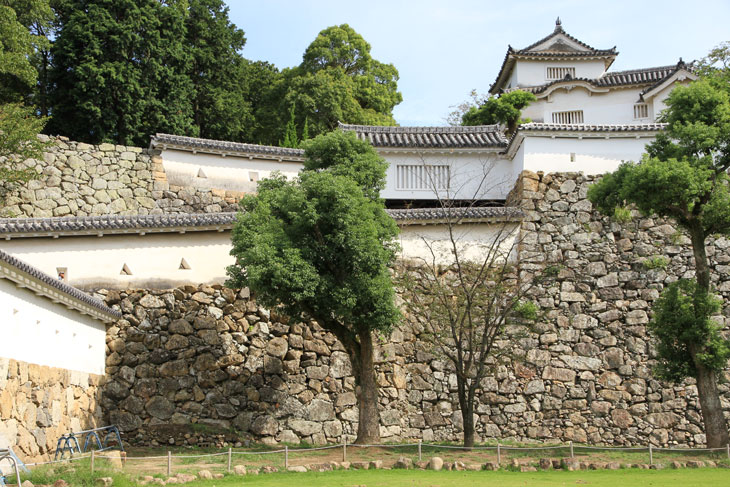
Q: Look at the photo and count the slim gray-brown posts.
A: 10